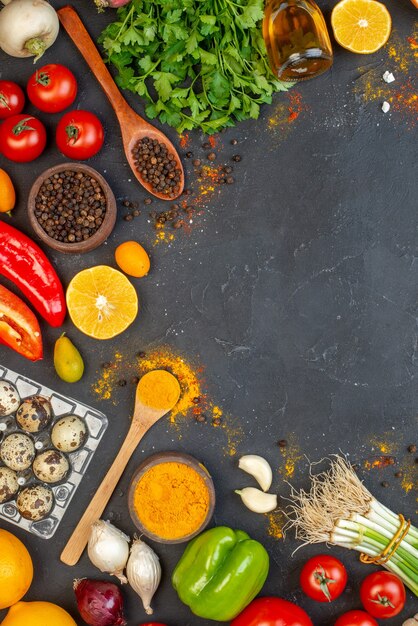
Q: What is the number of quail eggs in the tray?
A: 7